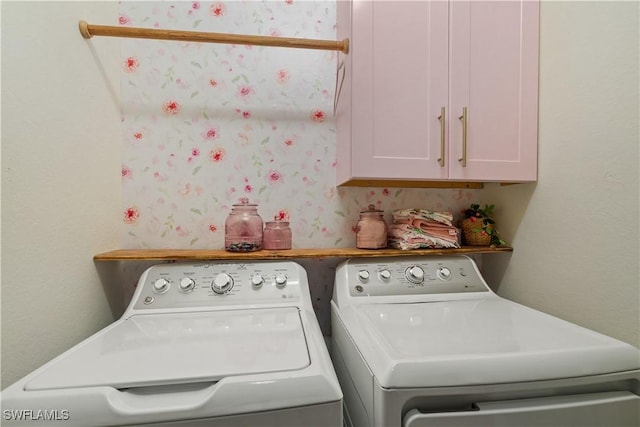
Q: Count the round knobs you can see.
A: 9